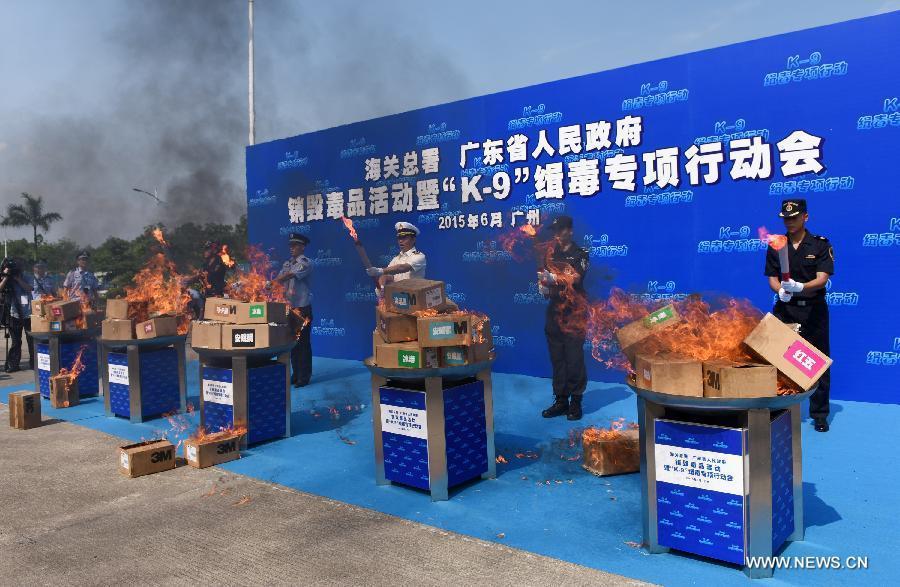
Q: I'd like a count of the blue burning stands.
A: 5